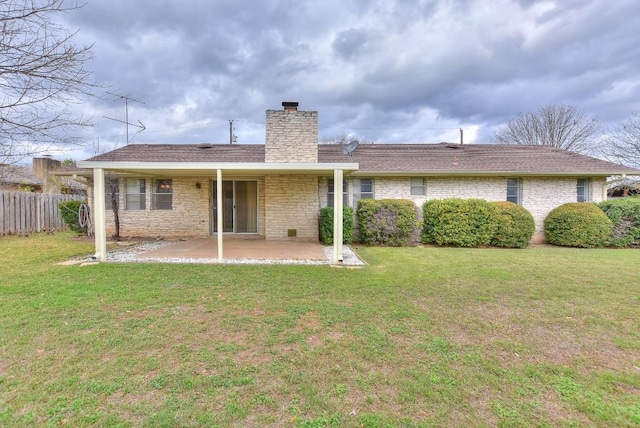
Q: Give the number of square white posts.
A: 3